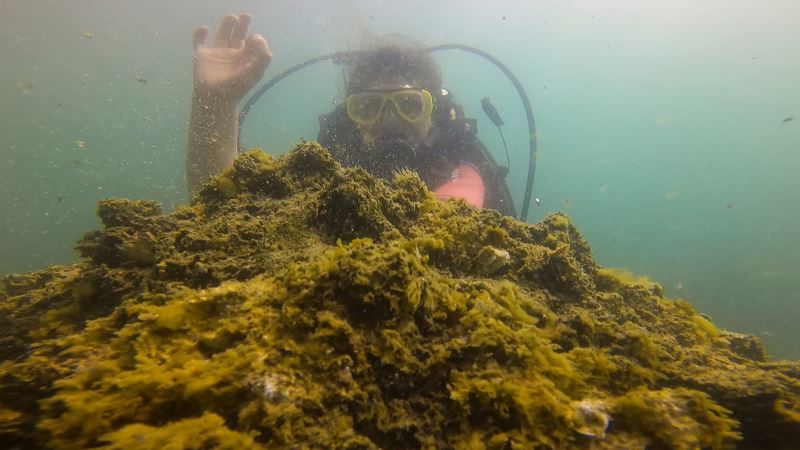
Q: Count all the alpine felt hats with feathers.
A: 0